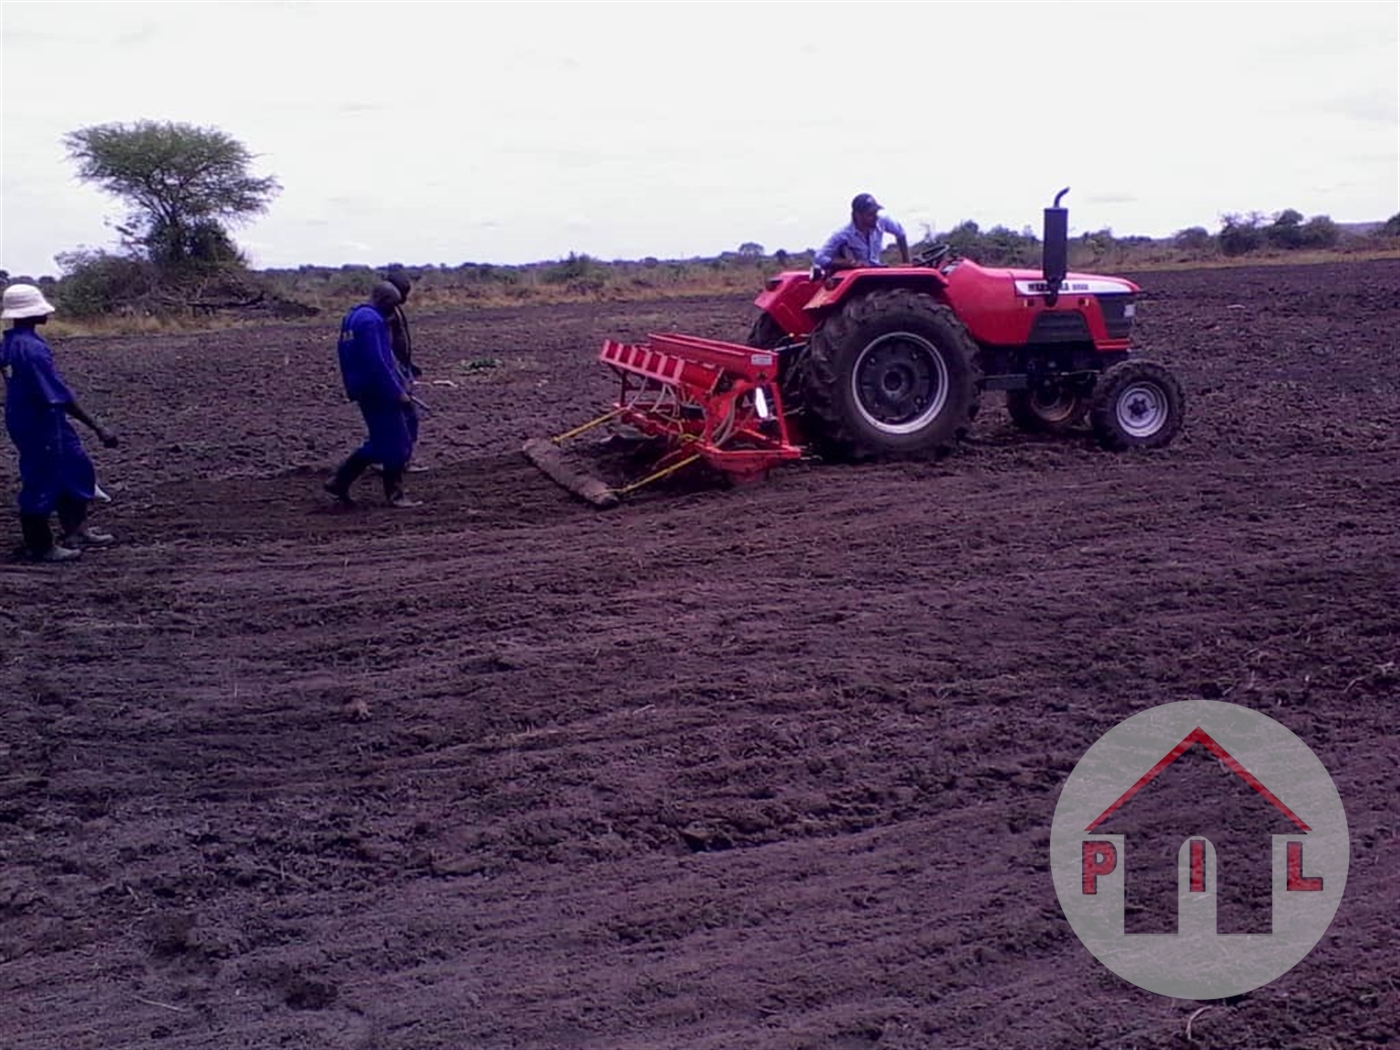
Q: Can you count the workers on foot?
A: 3